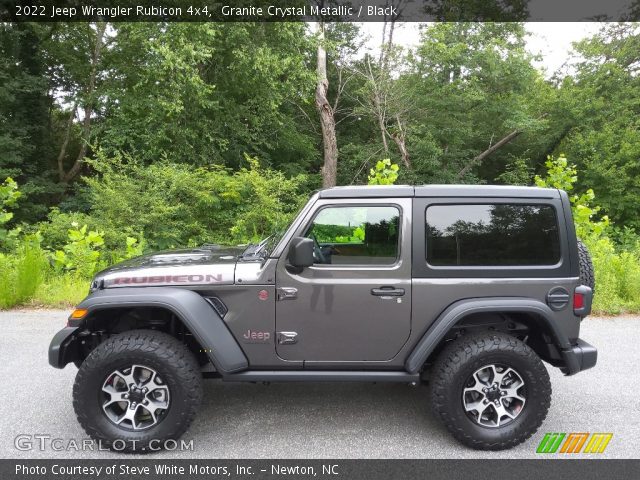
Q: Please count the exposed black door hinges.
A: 2